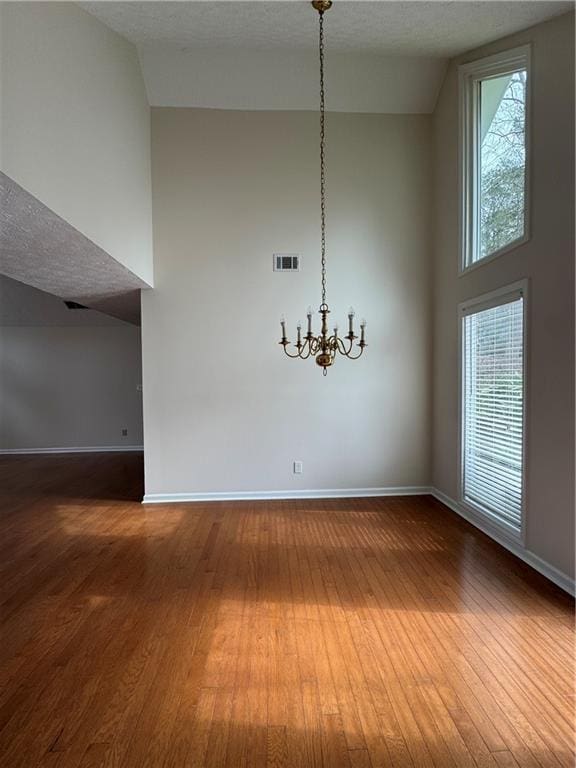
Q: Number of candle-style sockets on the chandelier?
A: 6